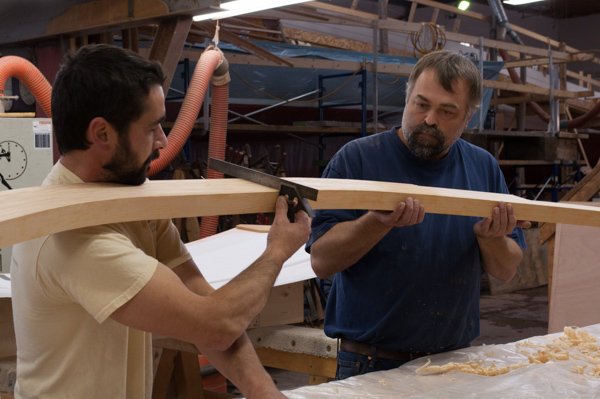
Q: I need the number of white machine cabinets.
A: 1